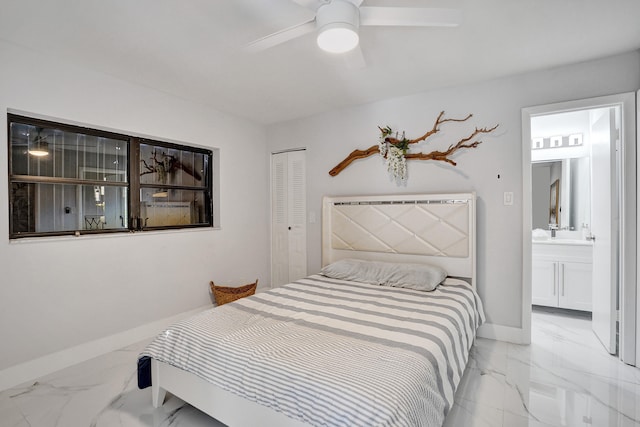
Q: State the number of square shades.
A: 3